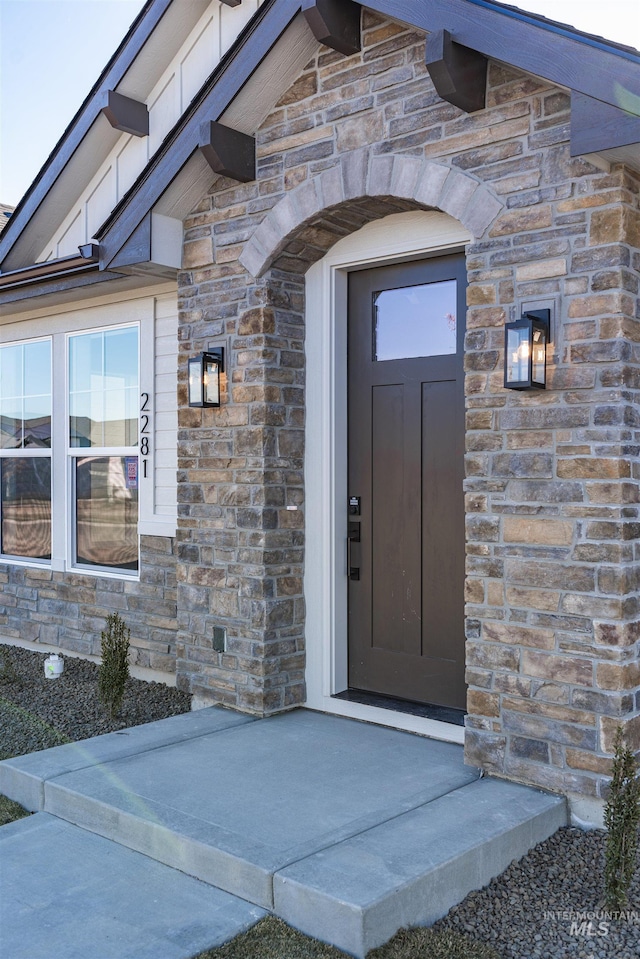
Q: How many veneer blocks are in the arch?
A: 11